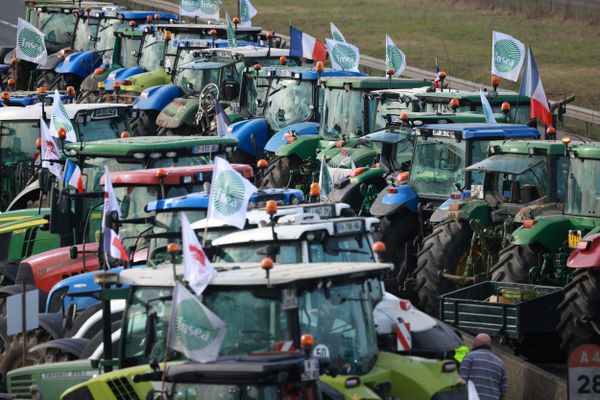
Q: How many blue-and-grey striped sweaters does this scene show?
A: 1